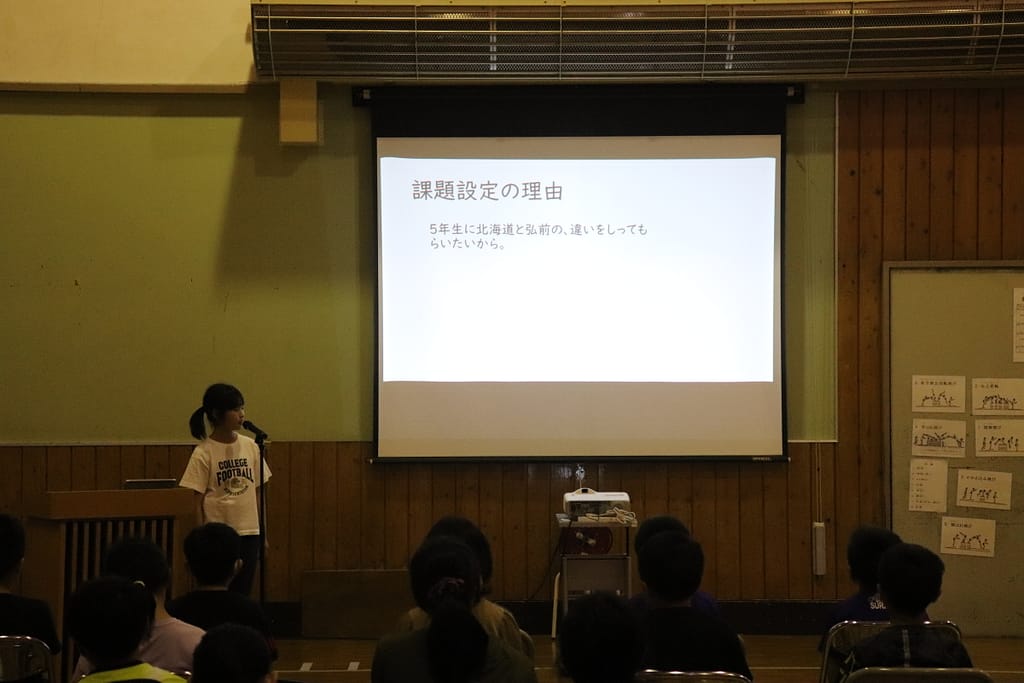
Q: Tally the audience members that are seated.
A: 12